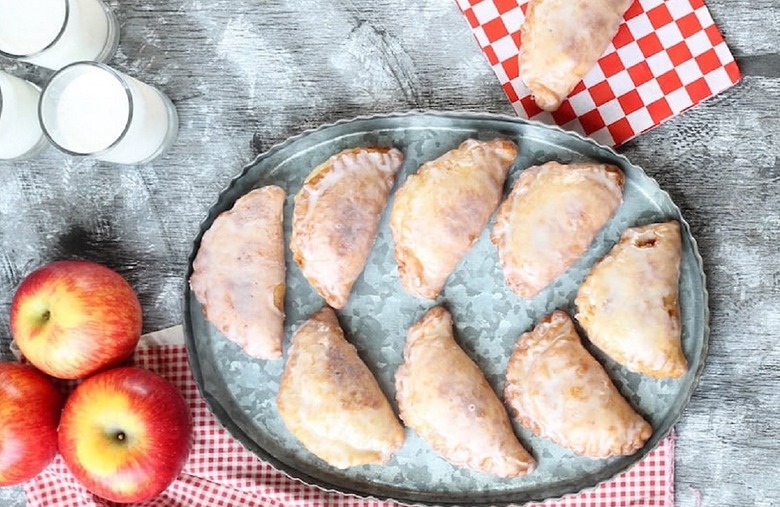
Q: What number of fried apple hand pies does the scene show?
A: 9